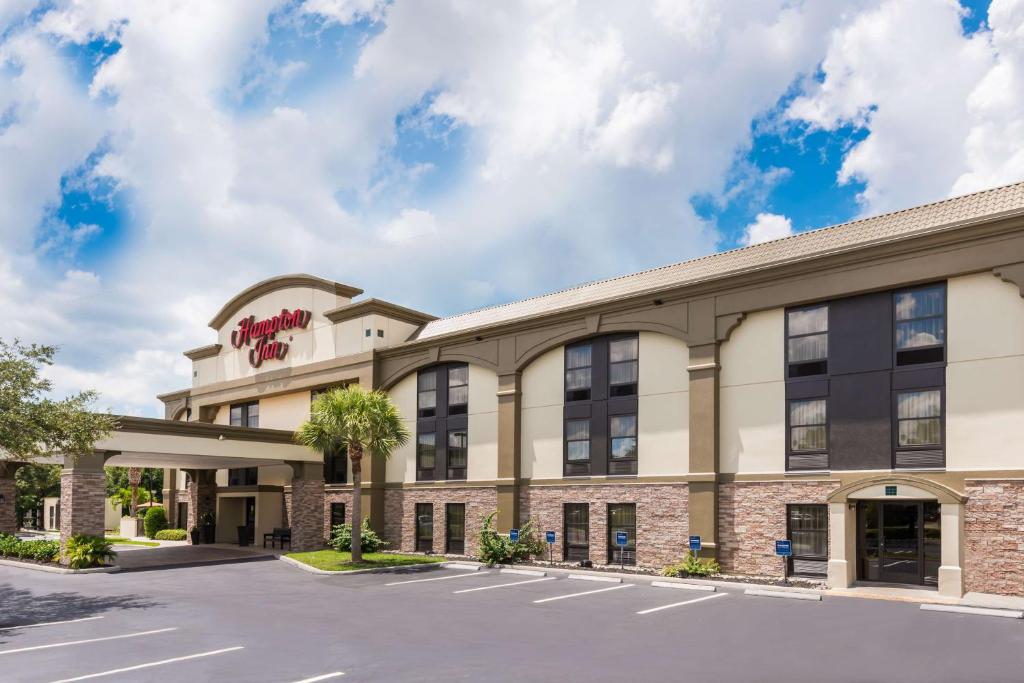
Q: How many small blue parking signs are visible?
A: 5